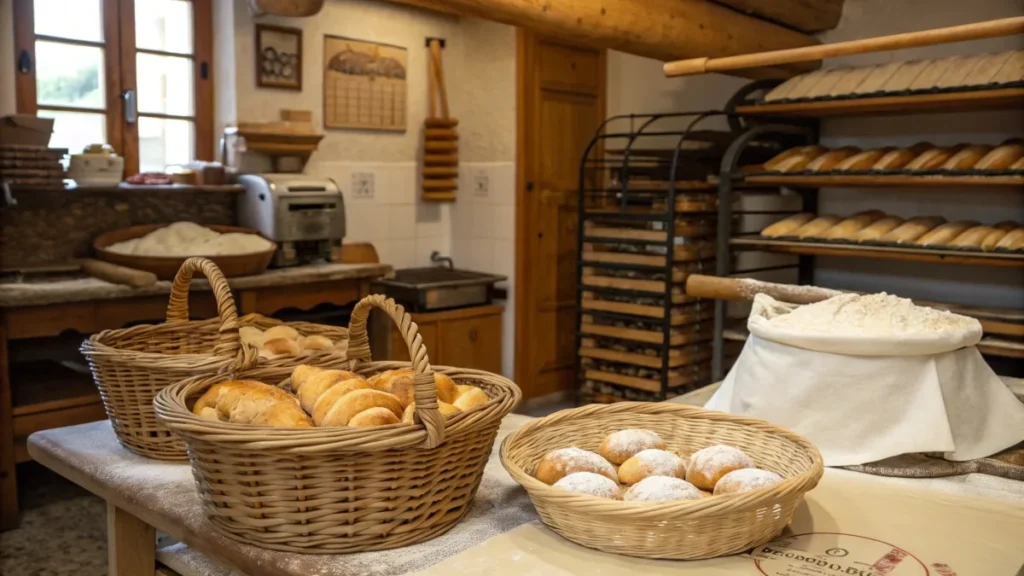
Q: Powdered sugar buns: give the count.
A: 7